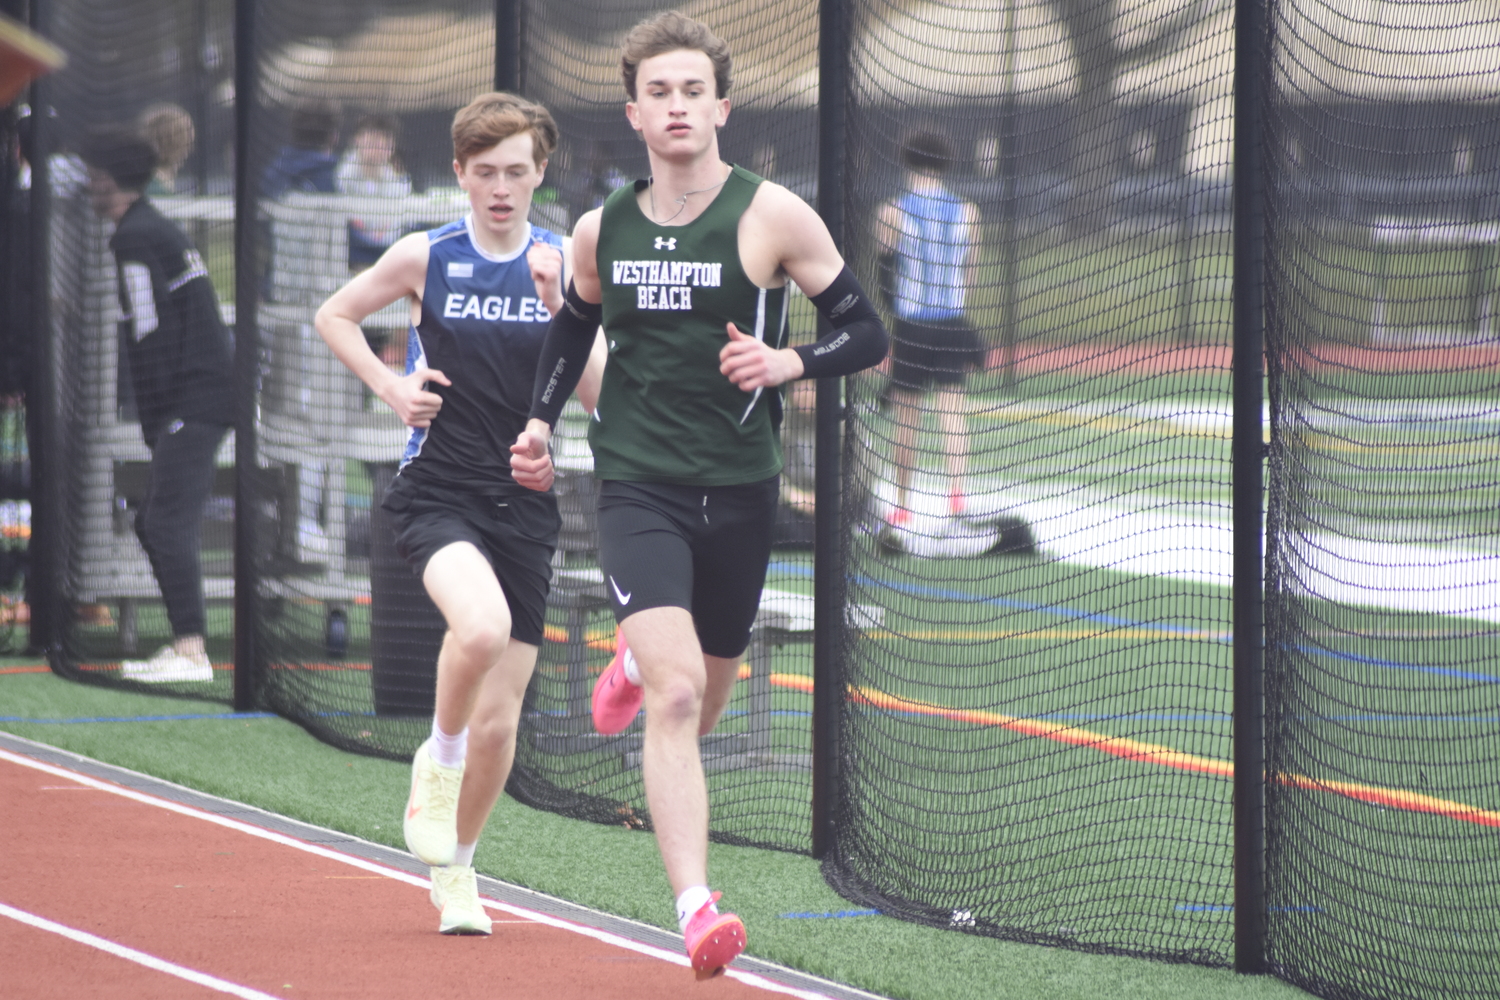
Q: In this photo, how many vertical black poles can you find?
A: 5